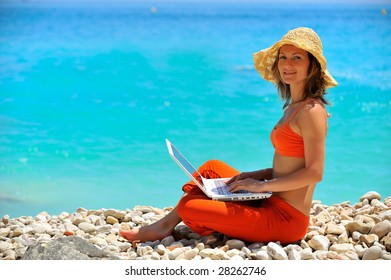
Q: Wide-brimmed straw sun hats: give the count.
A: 1